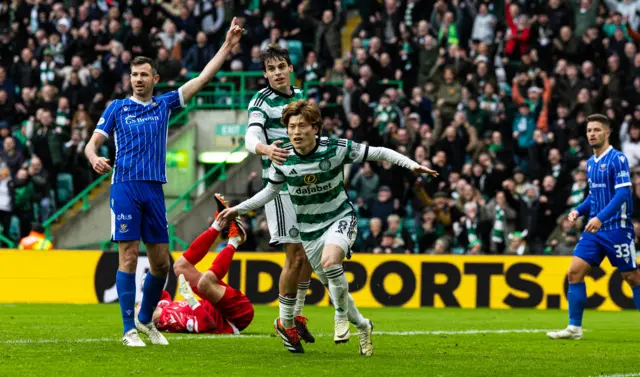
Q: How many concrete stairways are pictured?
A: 2